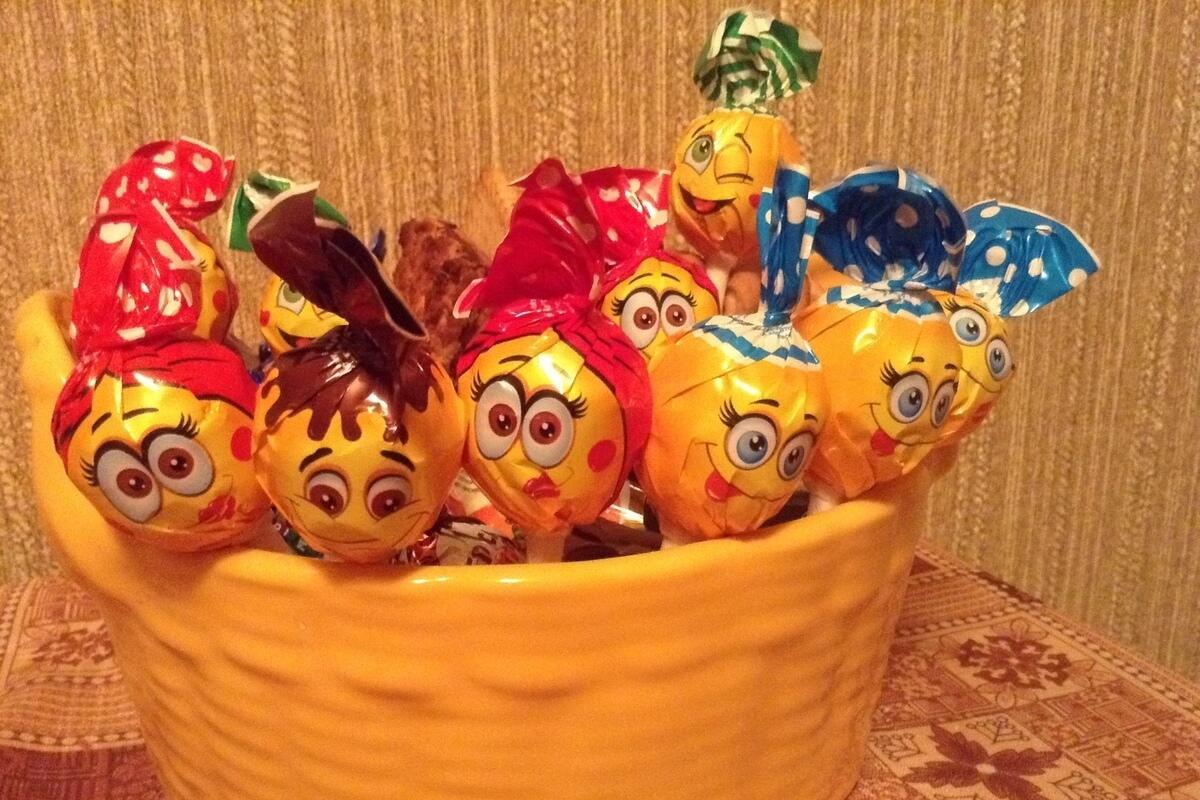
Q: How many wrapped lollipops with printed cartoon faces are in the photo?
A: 10